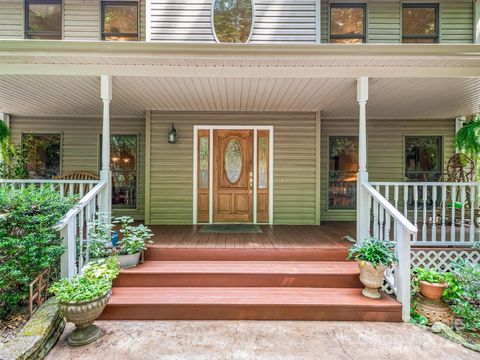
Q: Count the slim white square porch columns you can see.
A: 2